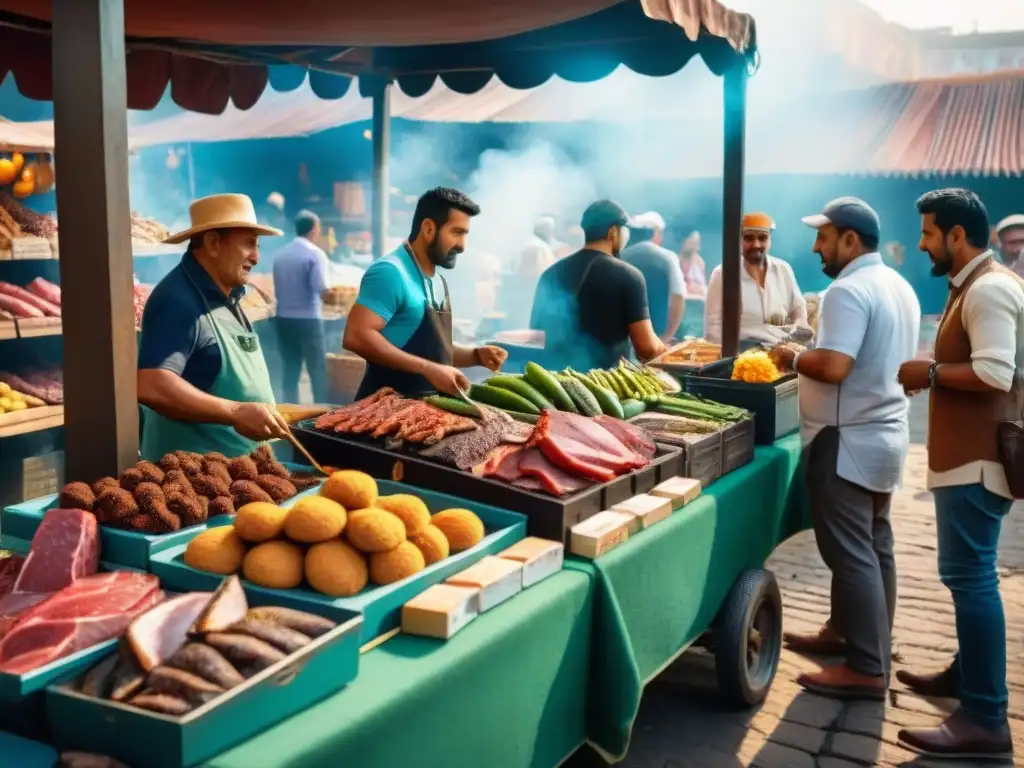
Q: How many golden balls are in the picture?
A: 11